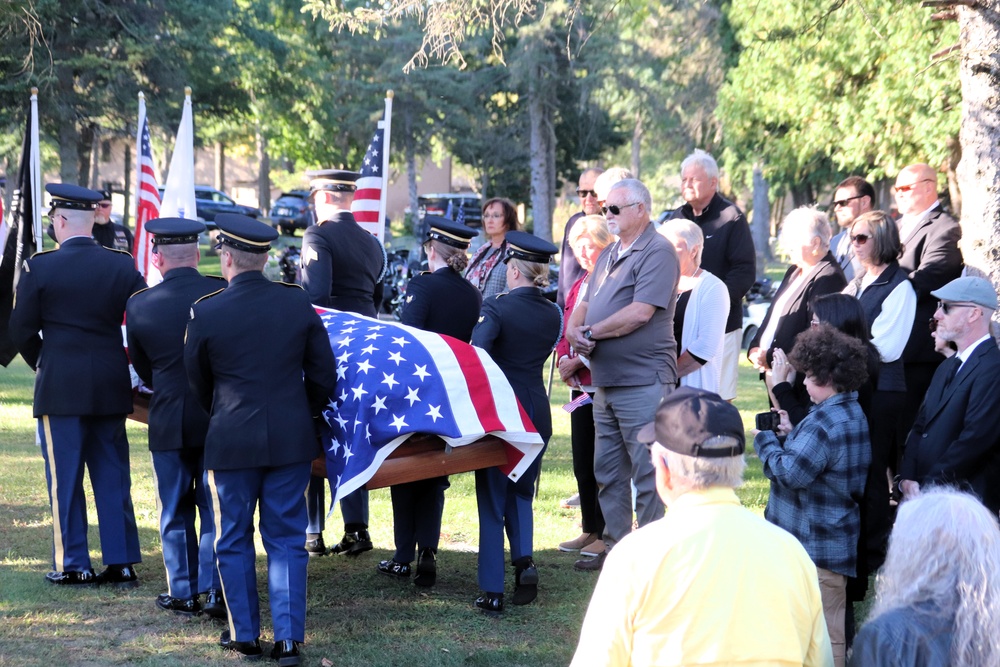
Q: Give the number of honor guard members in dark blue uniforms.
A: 6